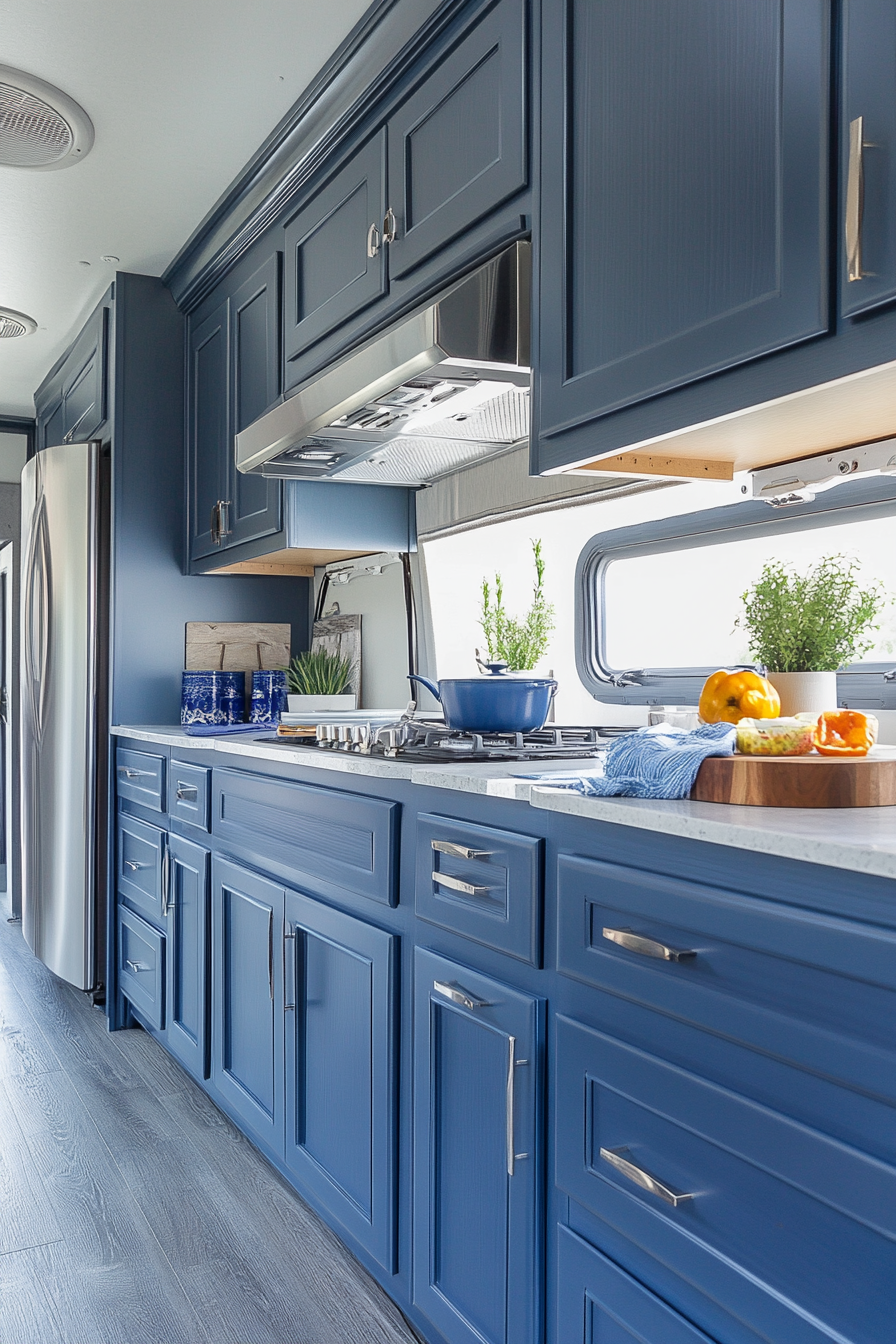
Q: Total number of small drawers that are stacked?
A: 3